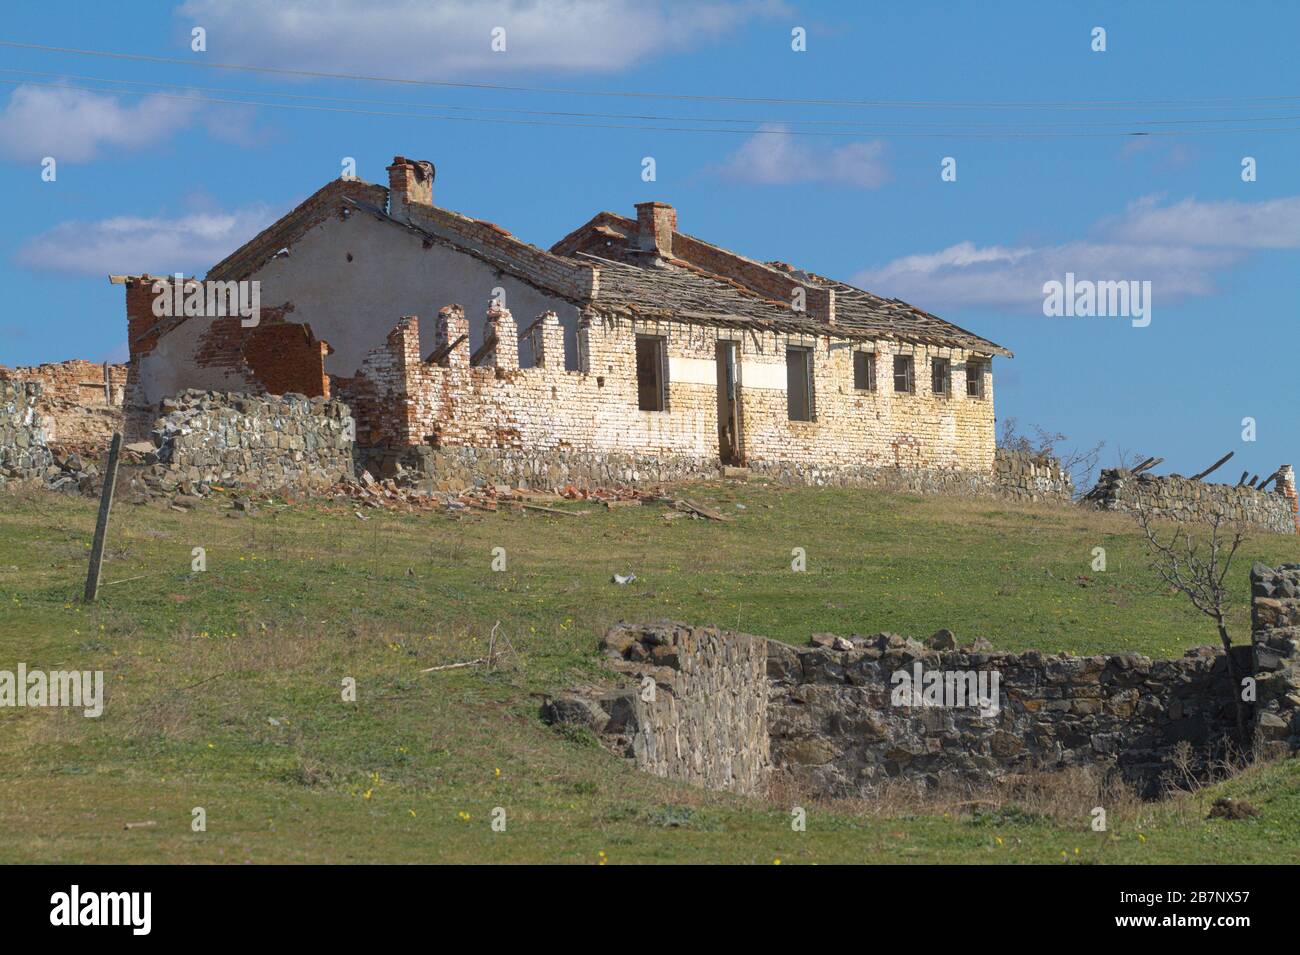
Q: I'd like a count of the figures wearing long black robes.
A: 0